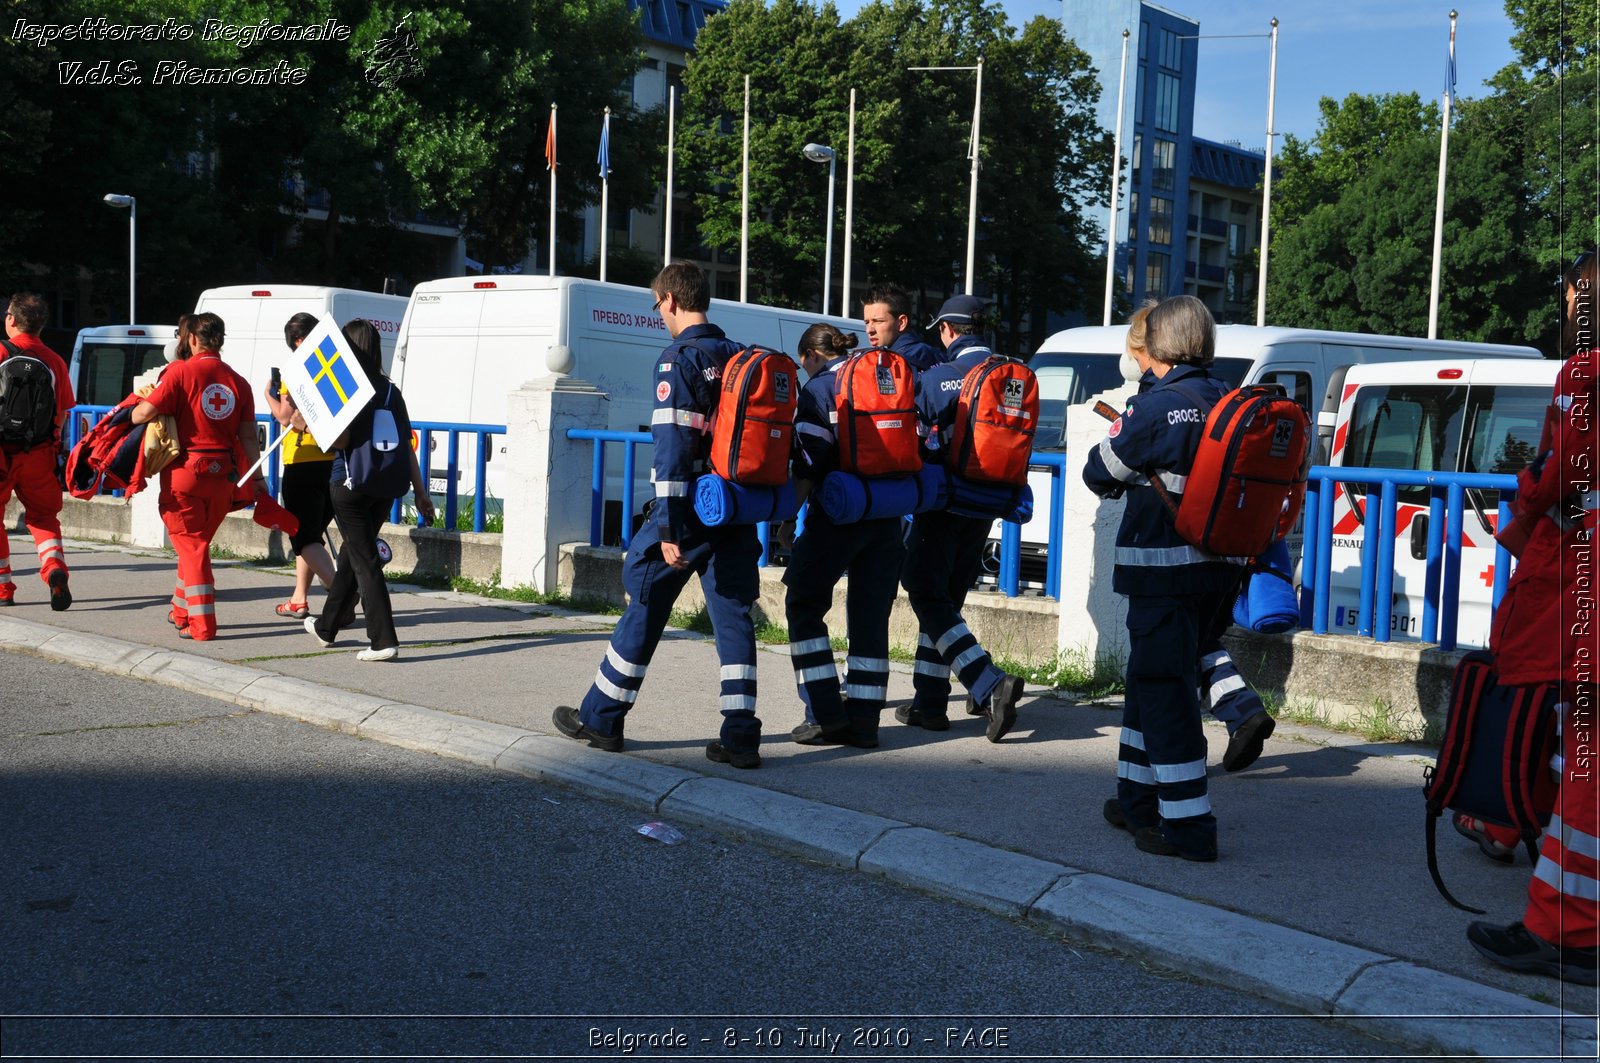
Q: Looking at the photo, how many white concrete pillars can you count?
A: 3